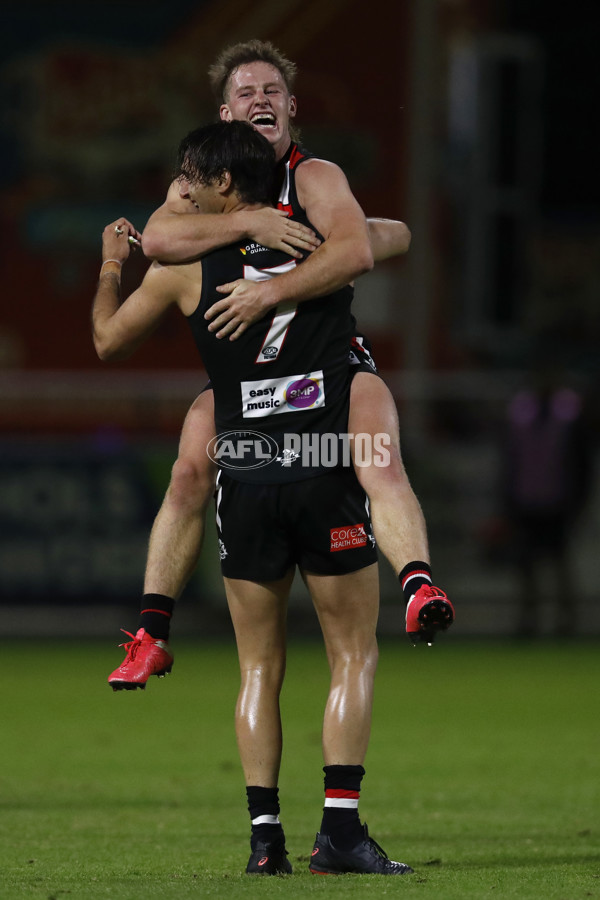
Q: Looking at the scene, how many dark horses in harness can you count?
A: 0